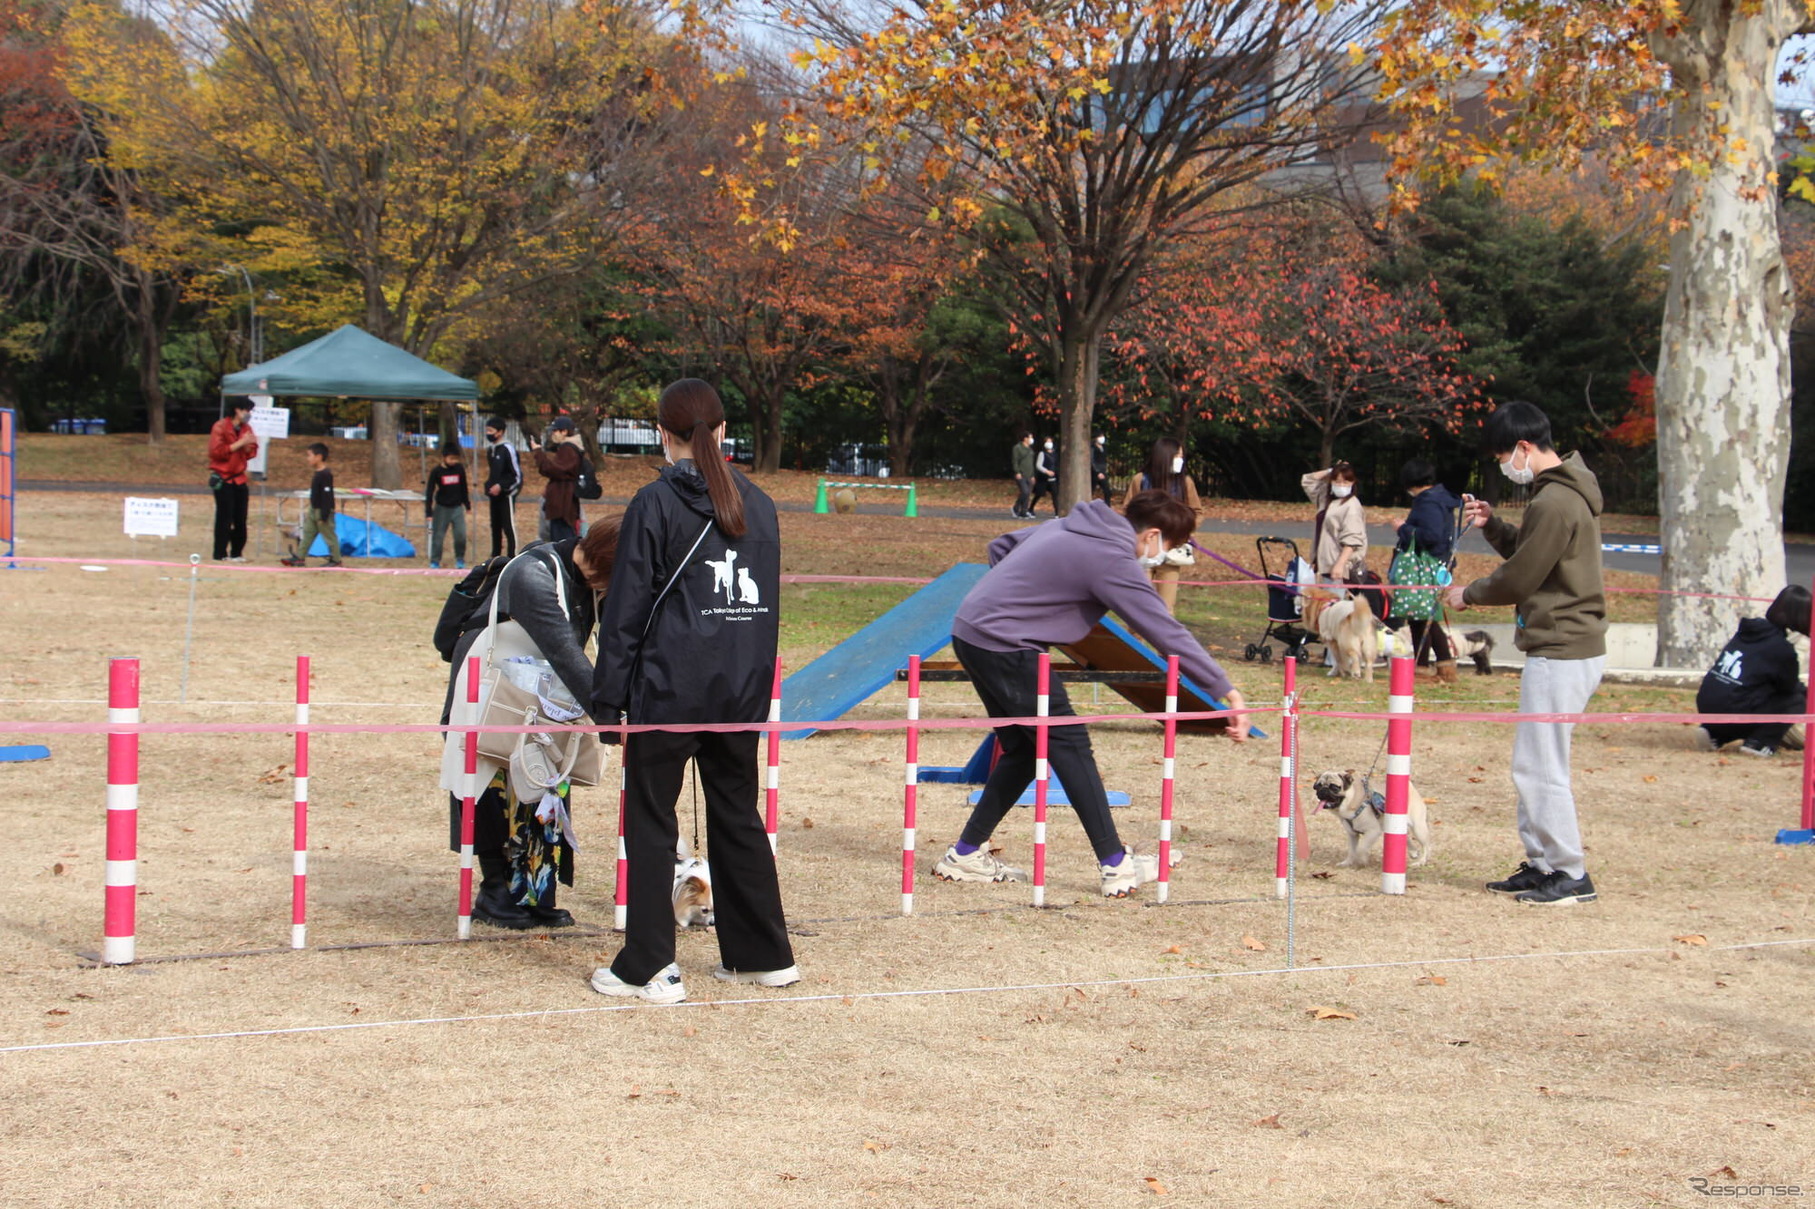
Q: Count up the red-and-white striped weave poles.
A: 10